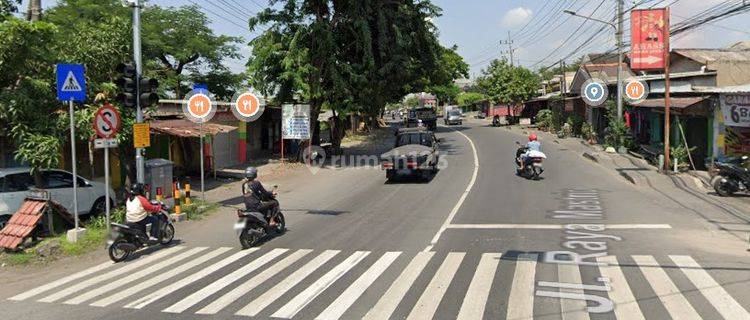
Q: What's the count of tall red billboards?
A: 1